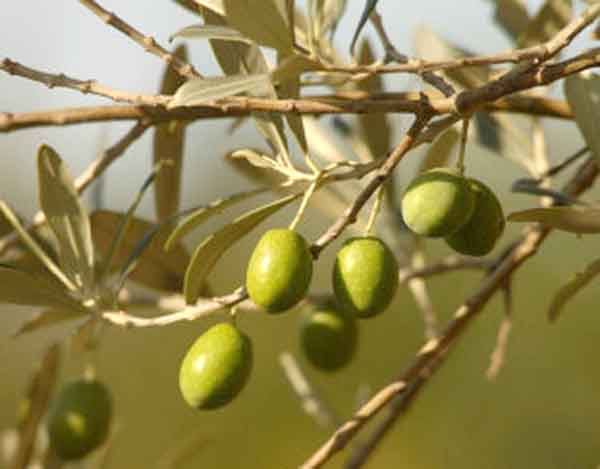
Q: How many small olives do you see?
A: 7